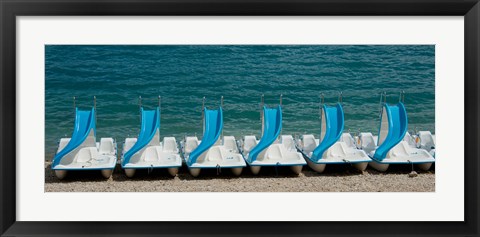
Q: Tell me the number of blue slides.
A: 6